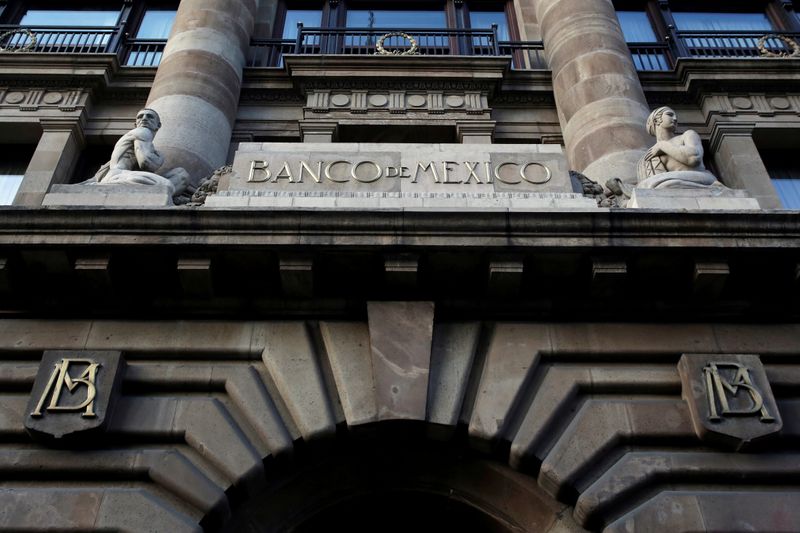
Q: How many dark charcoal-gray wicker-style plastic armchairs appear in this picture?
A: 0